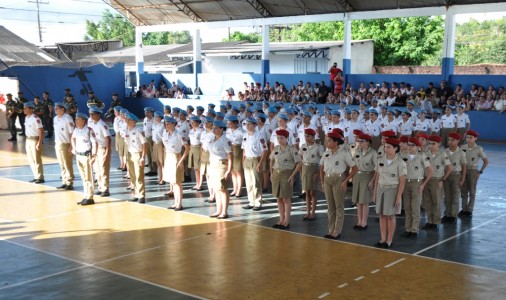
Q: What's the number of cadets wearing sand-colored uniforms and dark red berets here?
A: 14